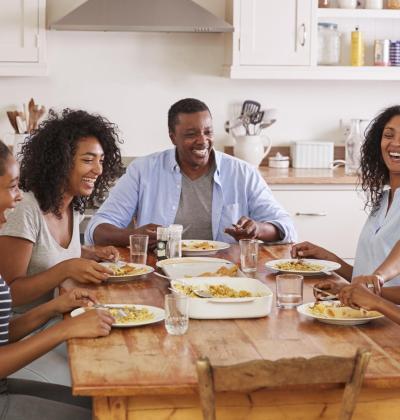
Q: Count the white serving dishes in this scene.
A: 2